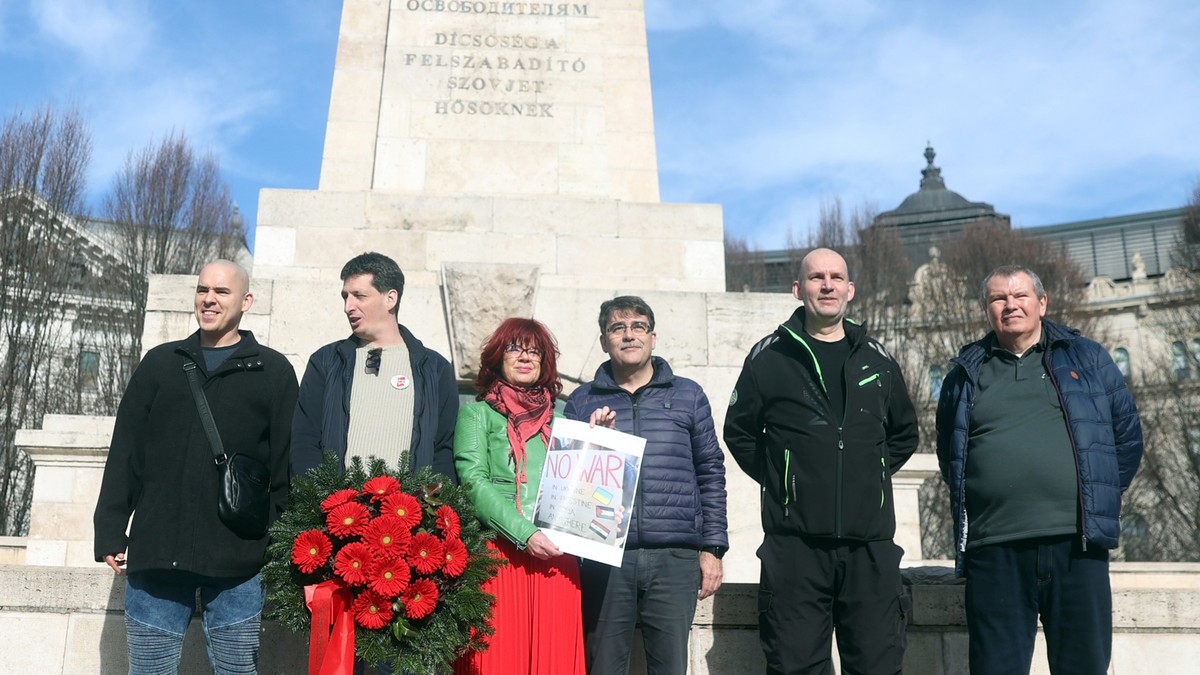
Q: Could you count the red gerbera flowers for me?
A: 13